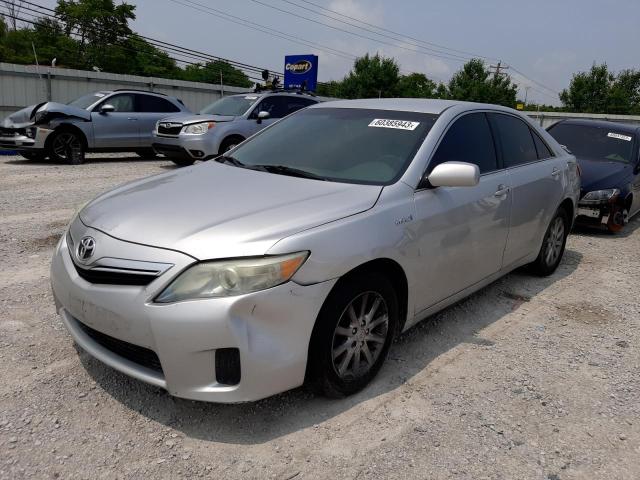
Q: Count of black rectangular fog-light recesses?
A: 1